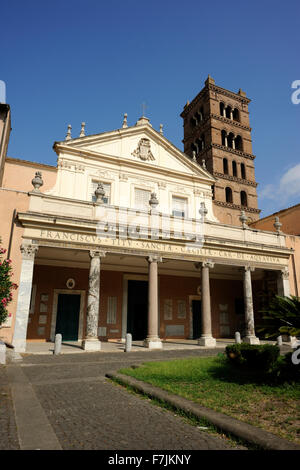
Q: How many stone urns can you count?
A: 6